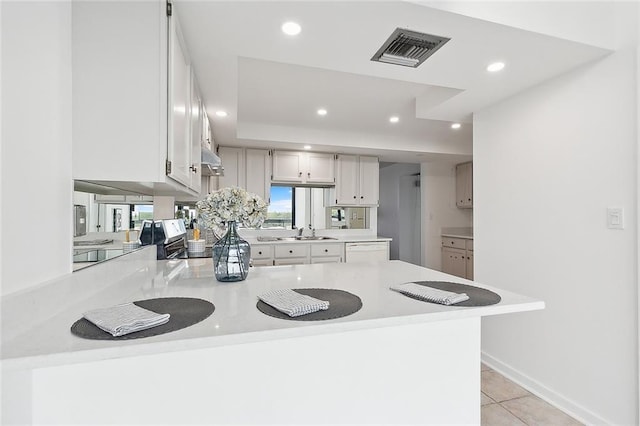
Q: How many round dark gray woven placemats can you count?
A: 3